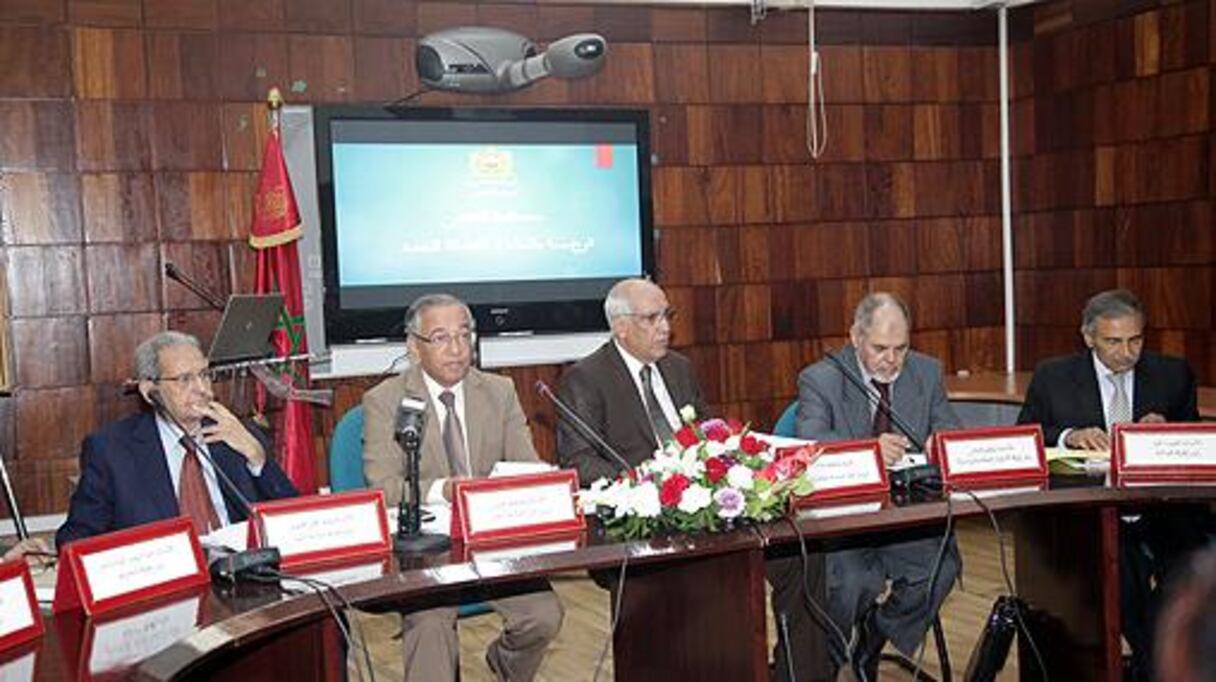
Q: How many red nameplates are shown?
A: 7